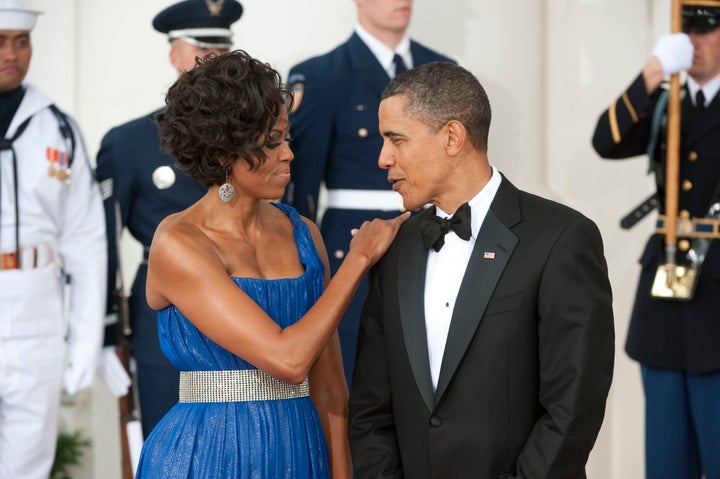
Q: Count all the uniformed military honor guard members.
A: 4